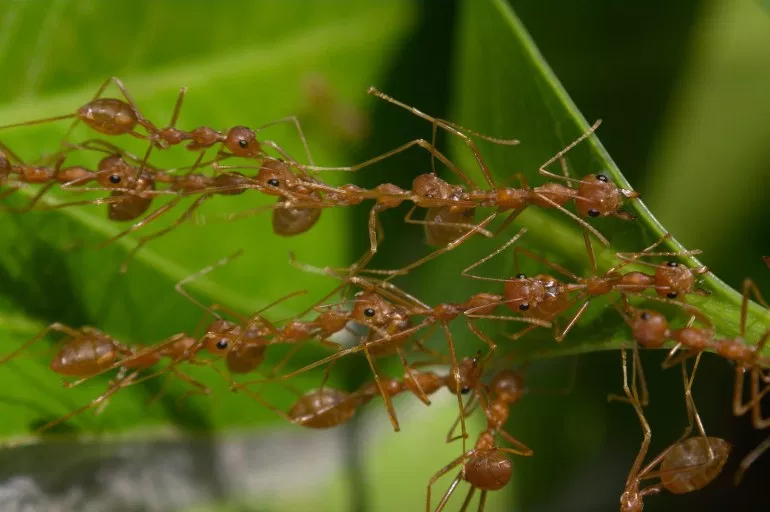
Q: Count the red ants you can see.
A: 13